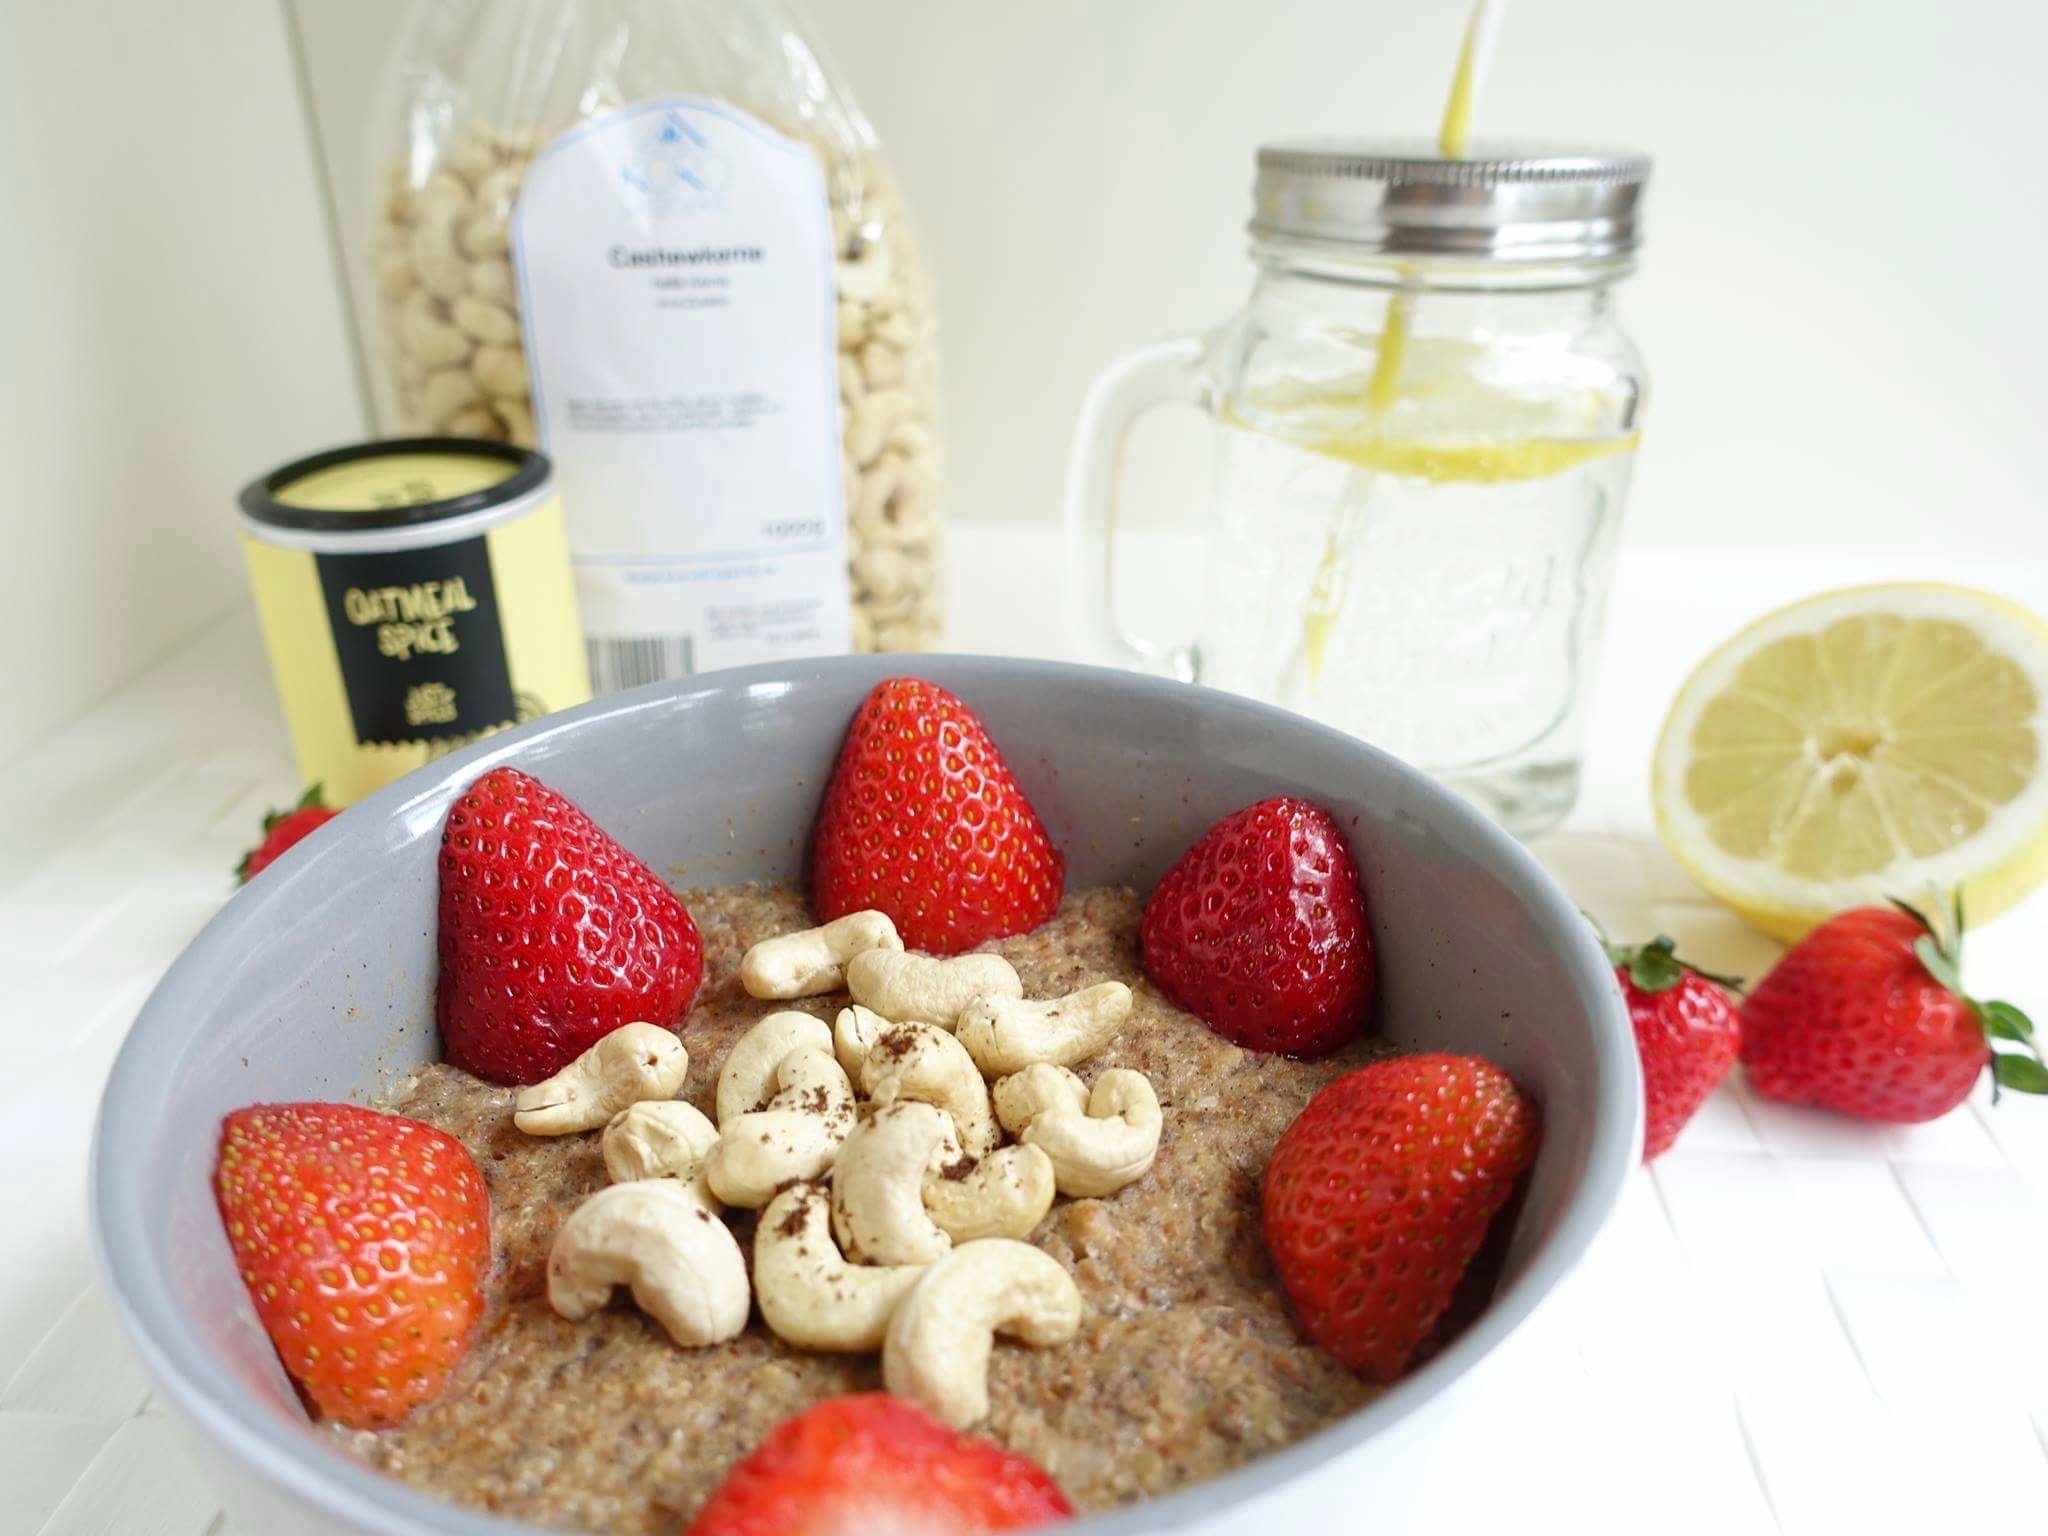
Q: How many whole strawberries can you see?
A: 3